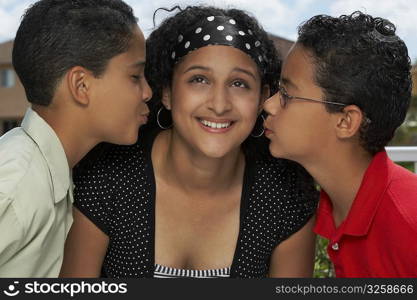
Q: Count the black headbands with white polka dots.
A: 1